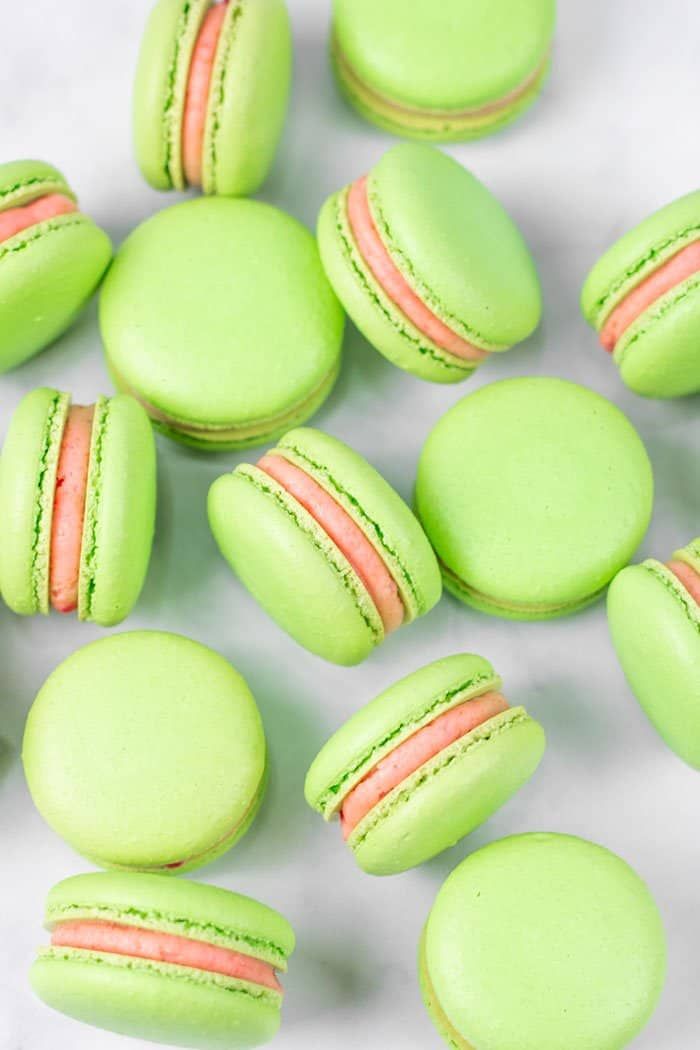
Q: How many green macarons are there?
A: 14